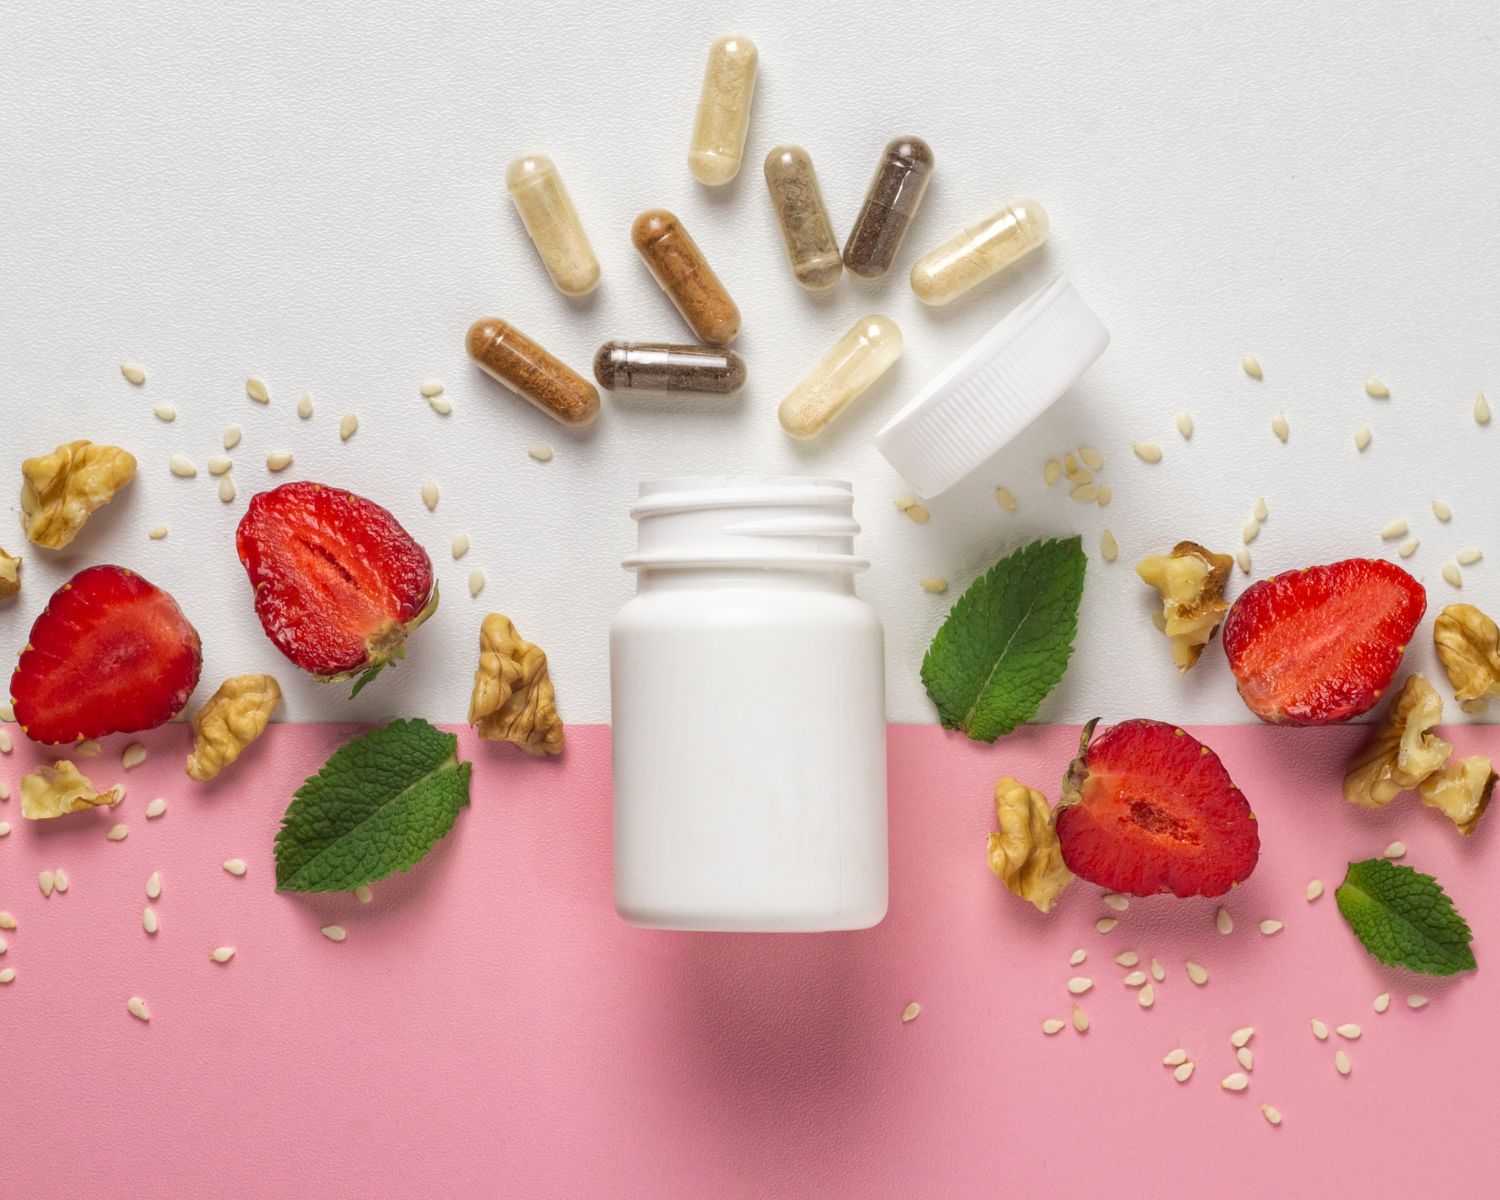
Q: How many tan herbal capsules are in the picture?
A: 4